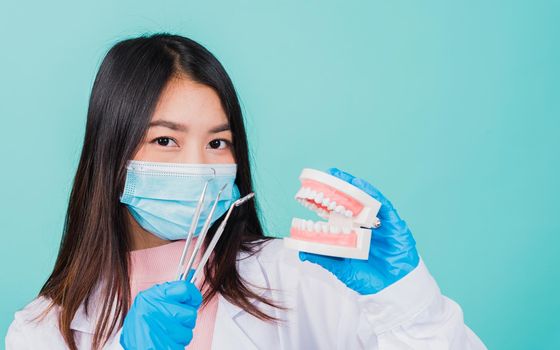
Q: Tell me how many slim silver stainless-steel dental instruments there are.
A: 3